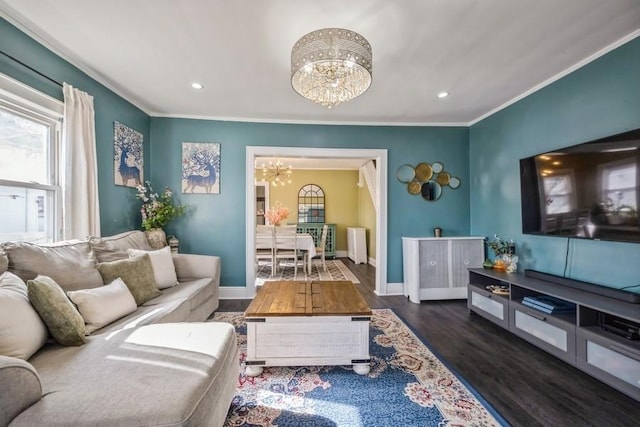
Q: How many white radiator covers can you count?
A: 2